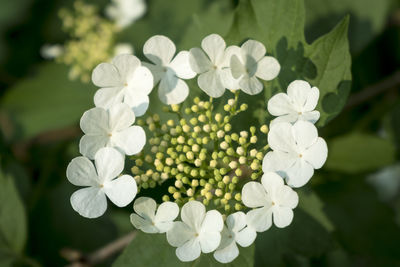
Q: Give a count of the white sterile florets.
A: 12